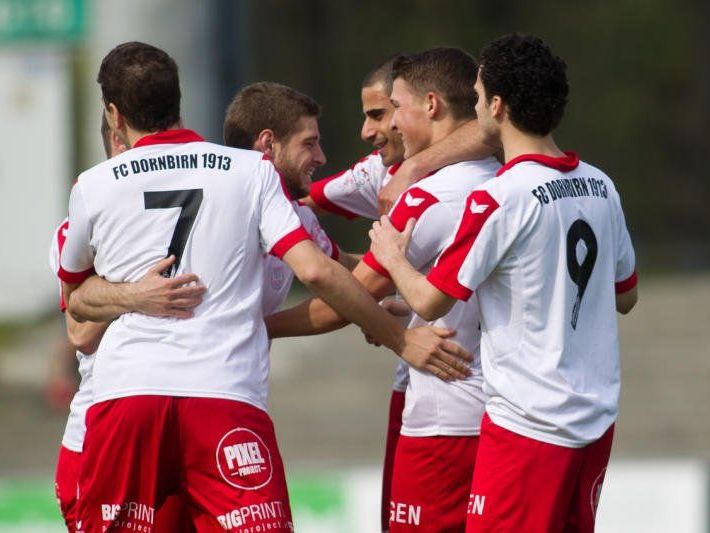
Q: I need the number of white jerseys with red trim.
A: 6